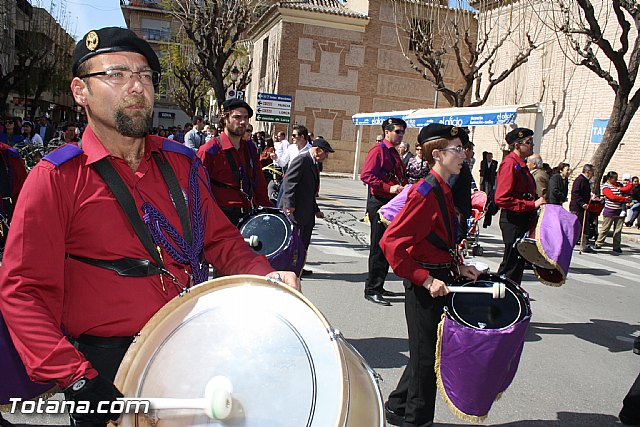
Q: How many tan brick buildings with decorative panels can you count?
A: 1